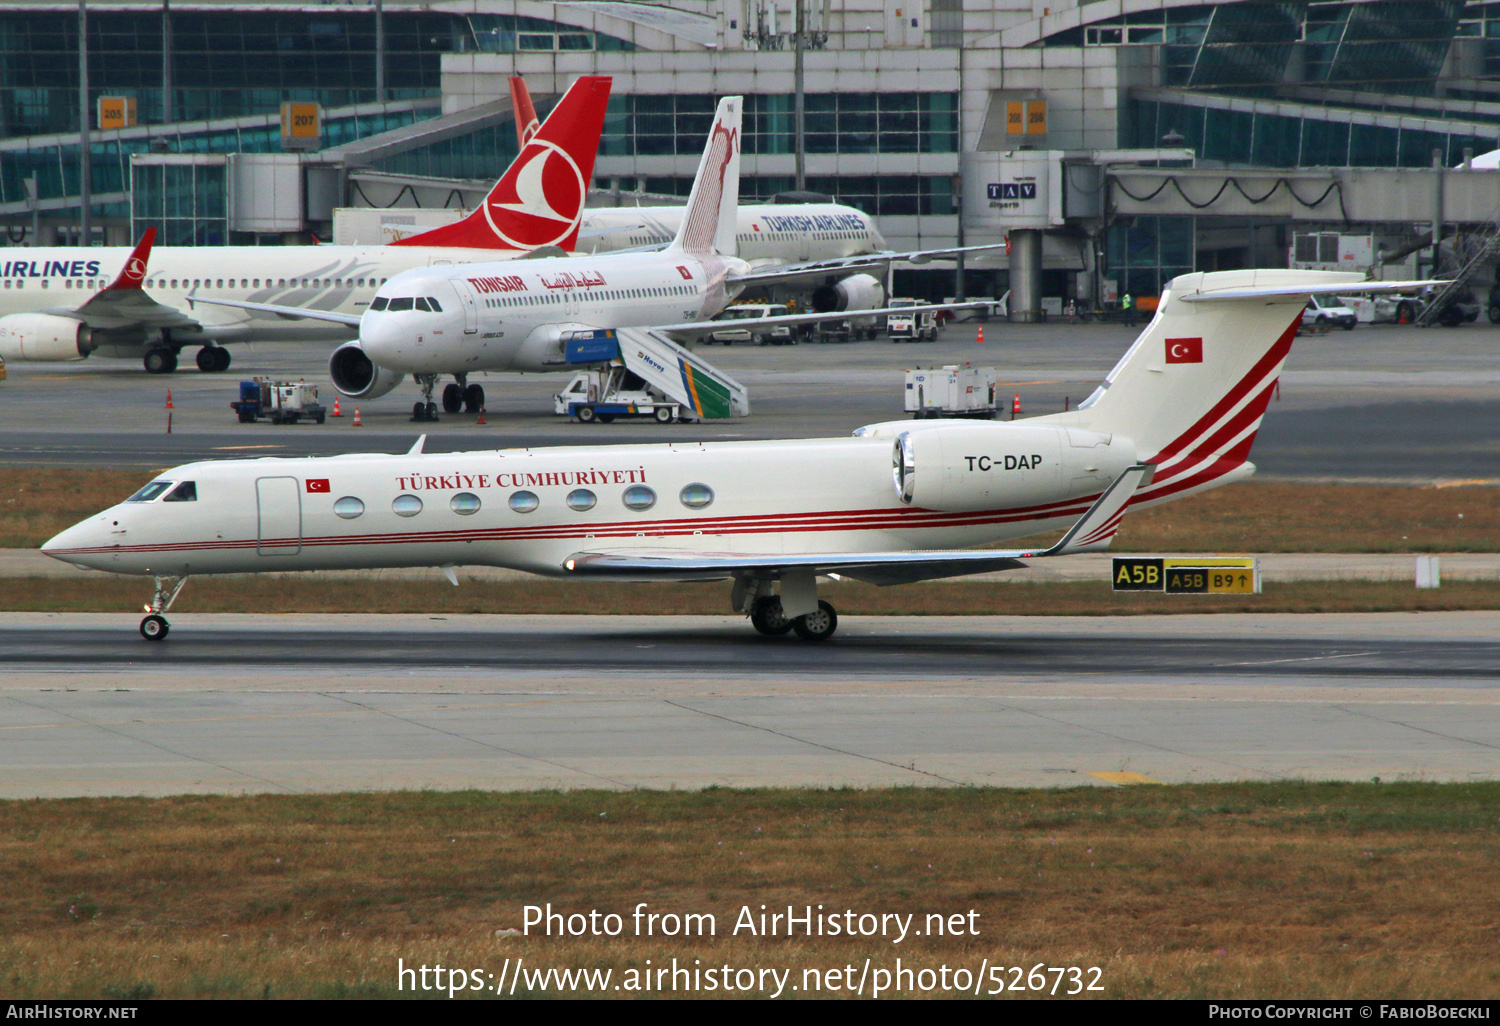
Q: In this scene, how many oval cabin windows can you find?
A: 7